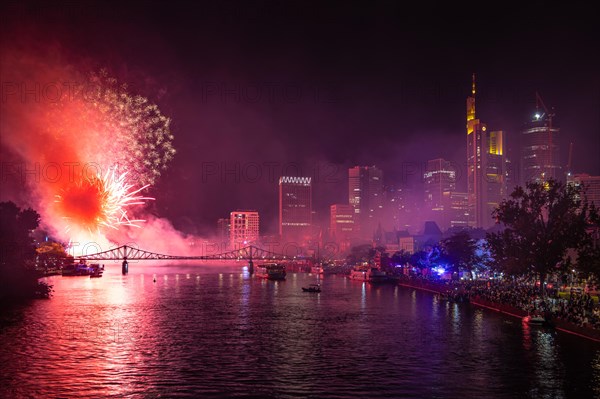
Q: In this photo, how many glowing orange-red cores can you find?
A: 1